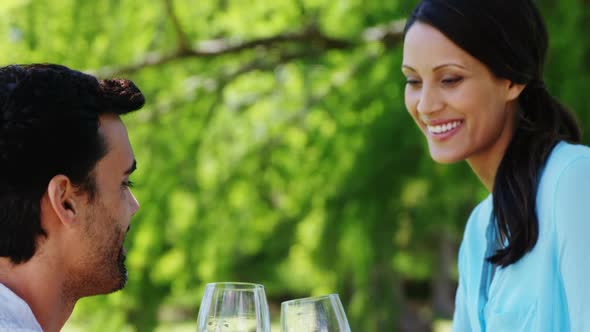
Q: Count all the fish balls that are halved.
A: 0